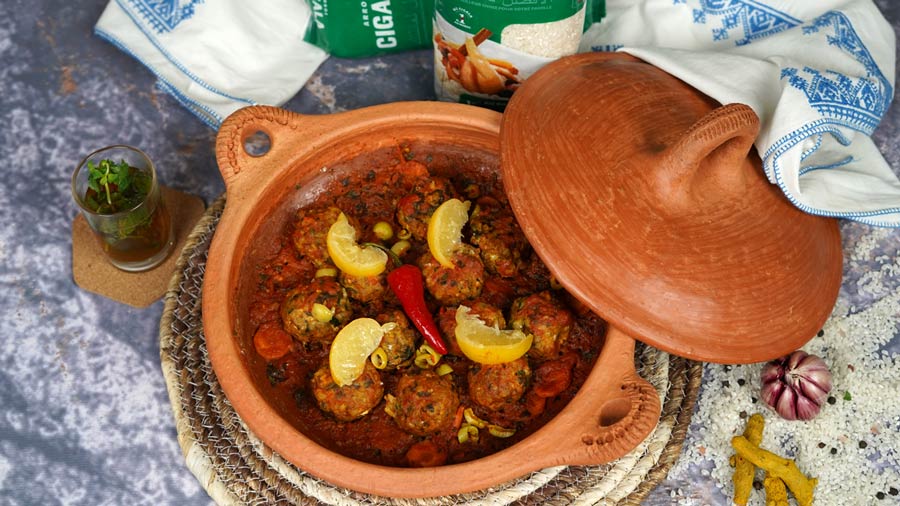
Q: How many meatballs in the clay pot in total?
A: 12